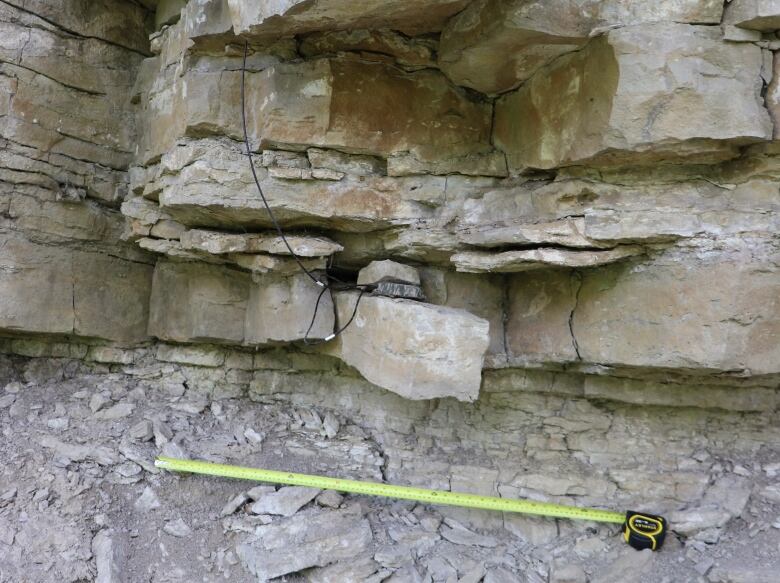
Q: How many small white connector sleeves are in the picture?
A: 2